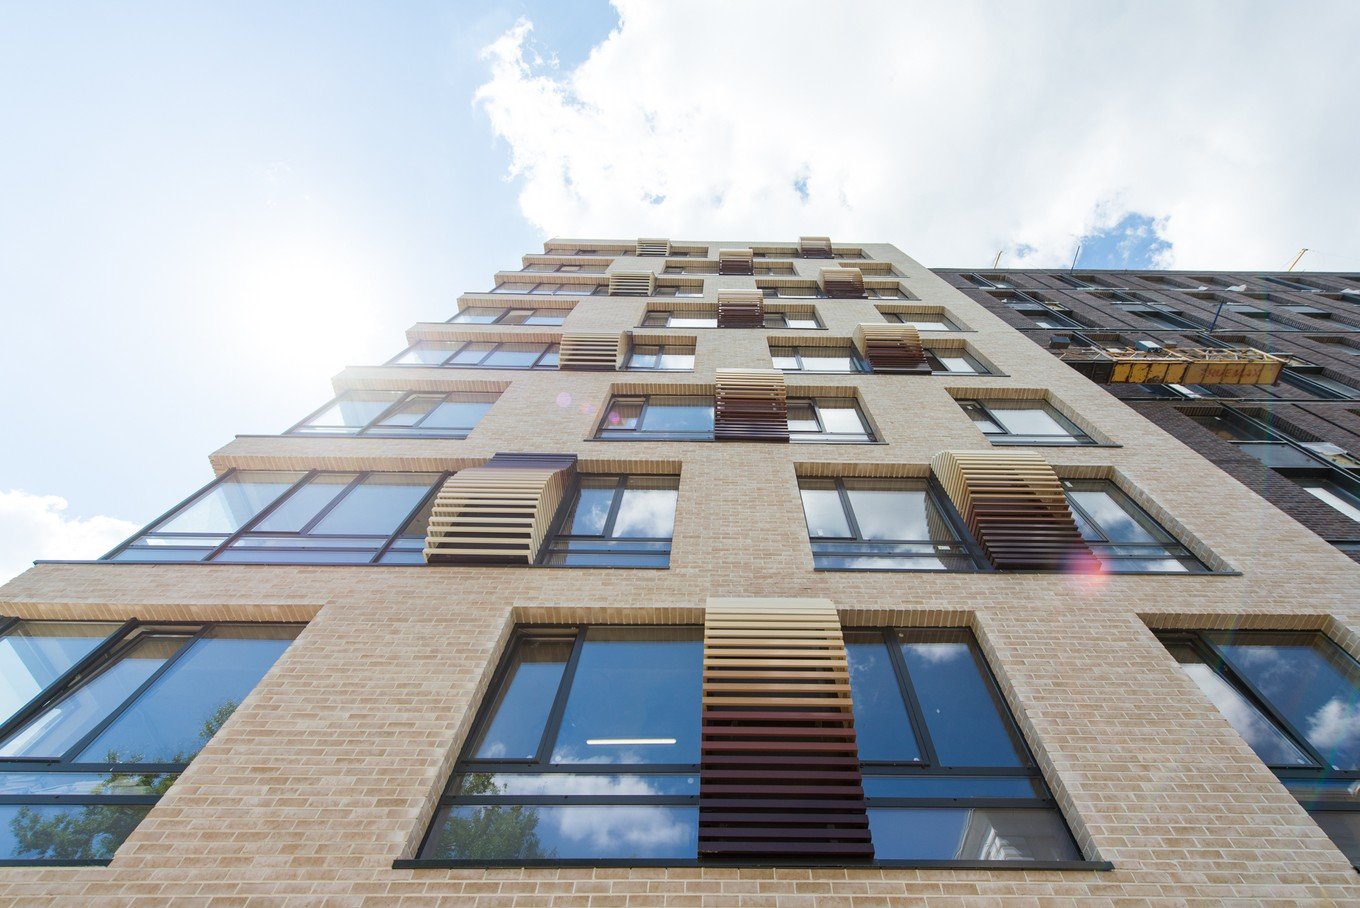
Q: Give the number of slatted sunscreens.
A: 12